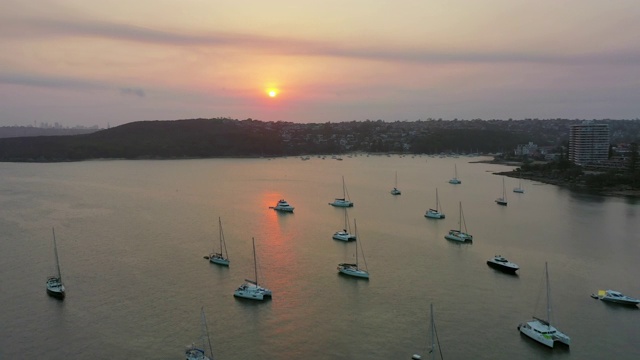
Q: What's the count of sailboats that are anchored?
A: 15